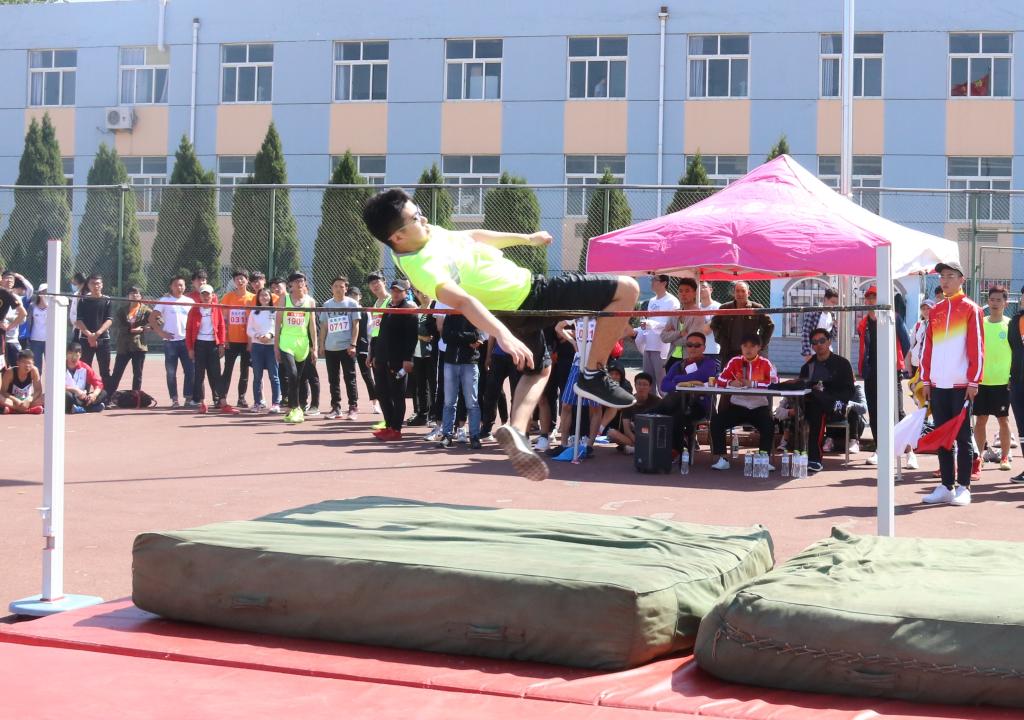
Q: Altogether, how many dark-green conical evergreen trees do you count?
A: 10